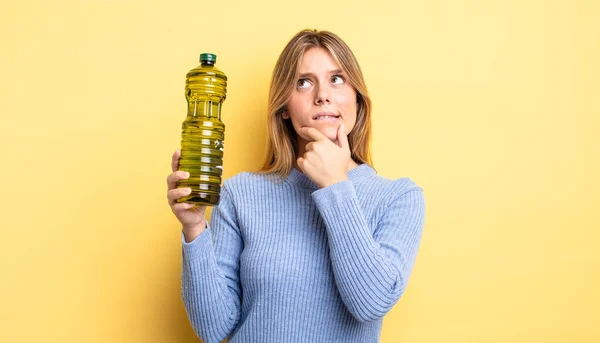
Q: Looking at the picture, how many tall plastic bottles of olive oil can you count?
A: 1